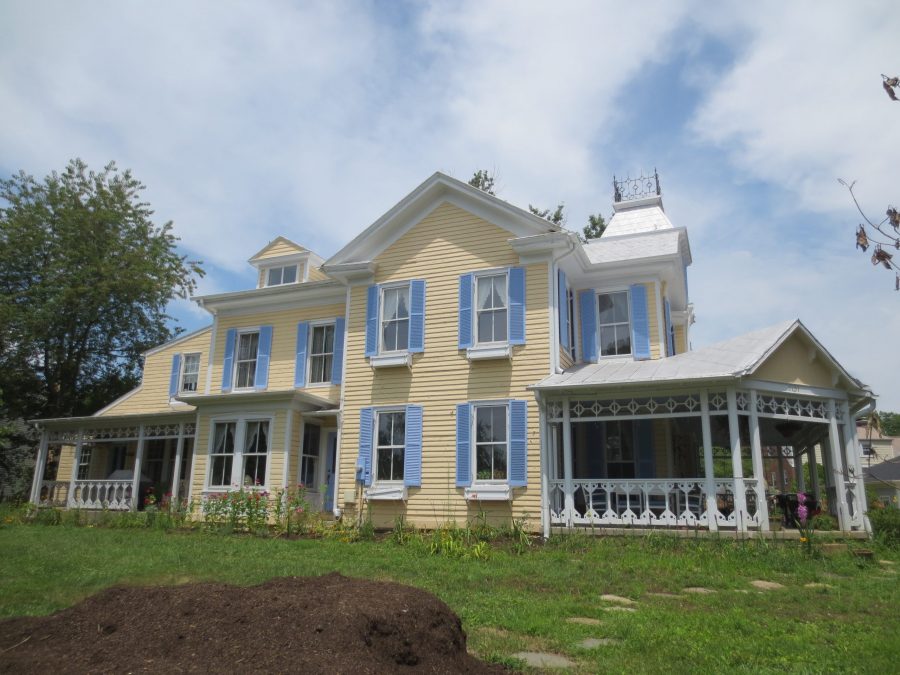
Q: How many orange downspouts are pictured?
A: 0